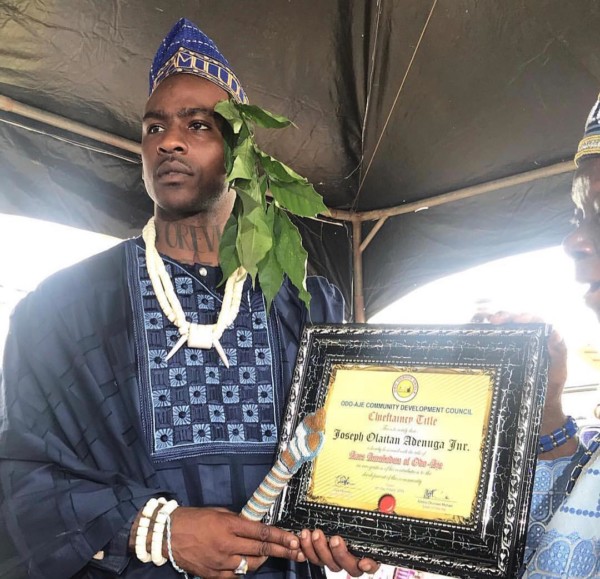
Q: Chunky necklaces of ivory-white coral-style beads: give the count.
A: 1